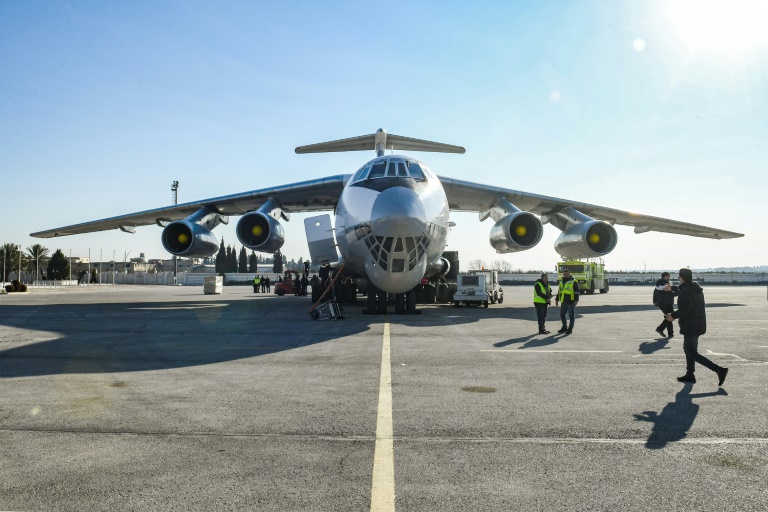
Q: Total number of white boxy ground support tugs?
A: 1